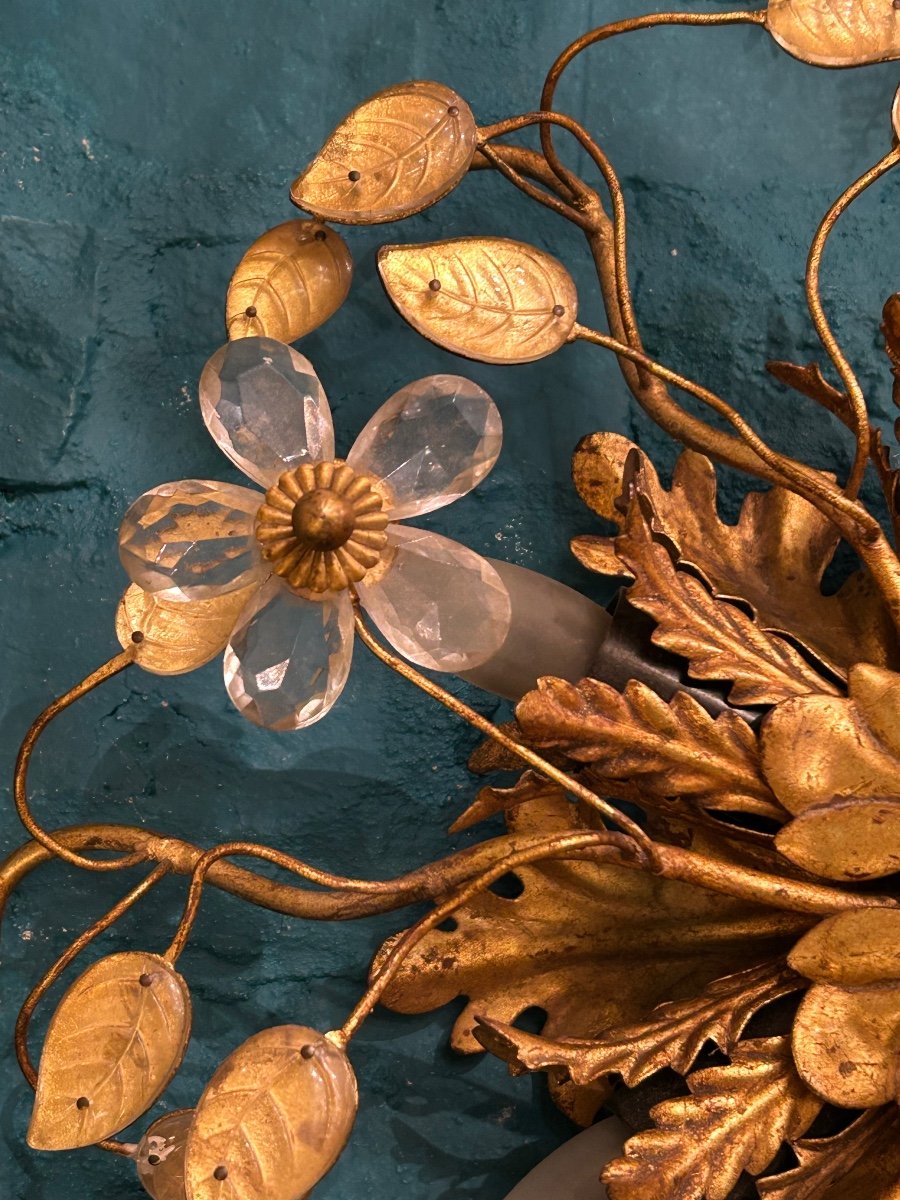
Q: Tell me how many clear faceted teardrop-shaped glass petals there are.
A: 5